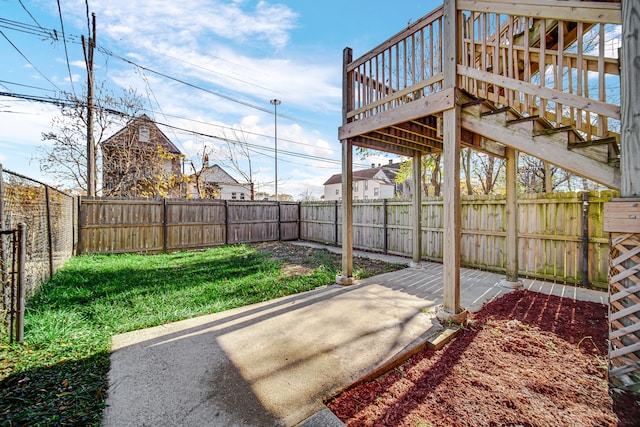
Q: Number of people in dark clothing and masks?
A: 0